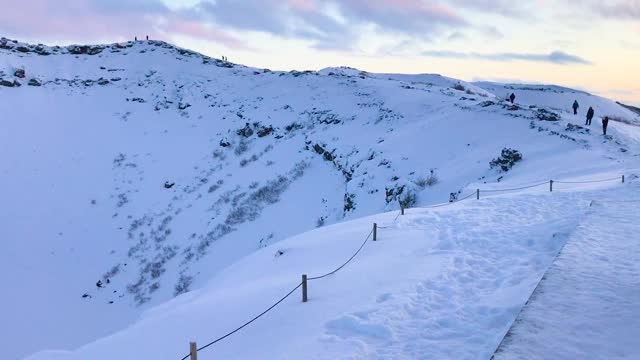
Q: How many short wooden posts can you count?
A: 7